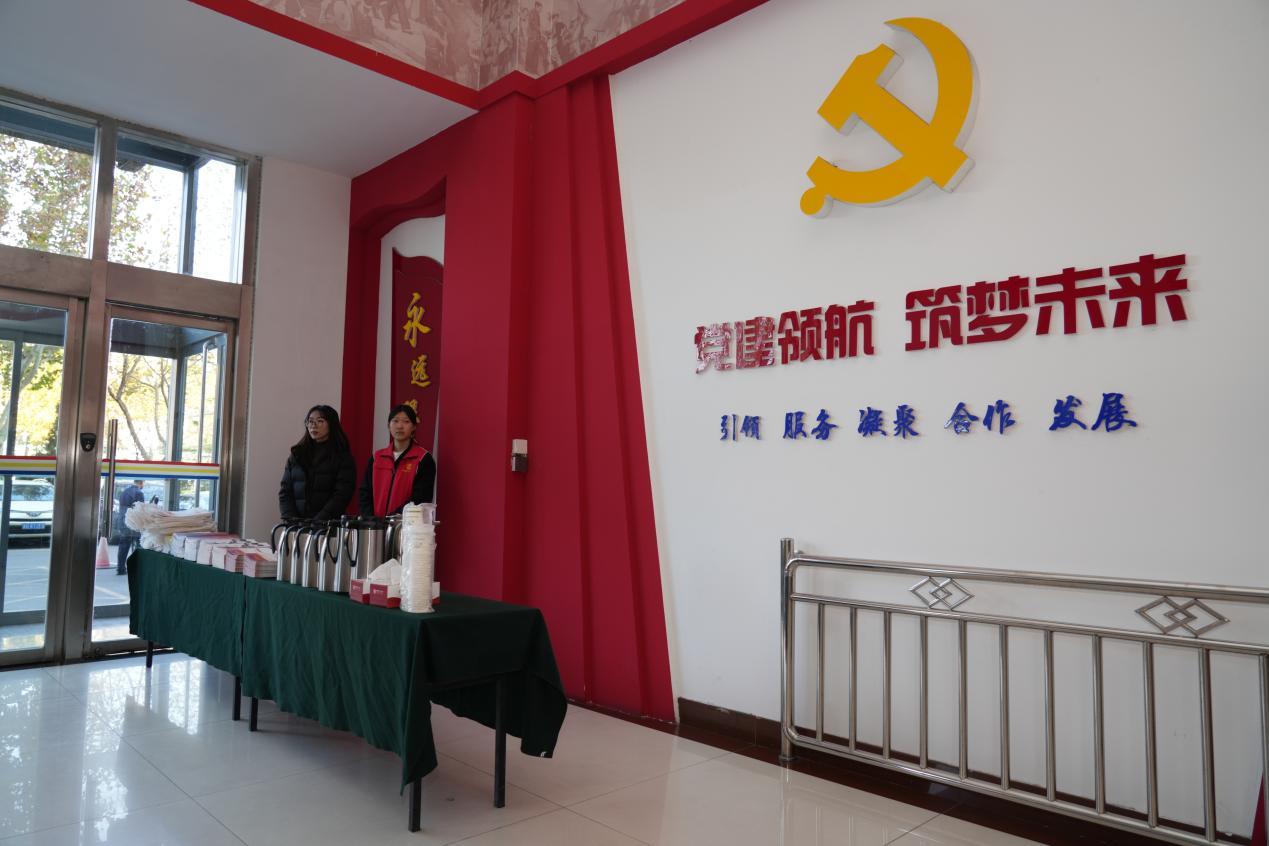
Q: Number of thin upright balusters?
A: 11